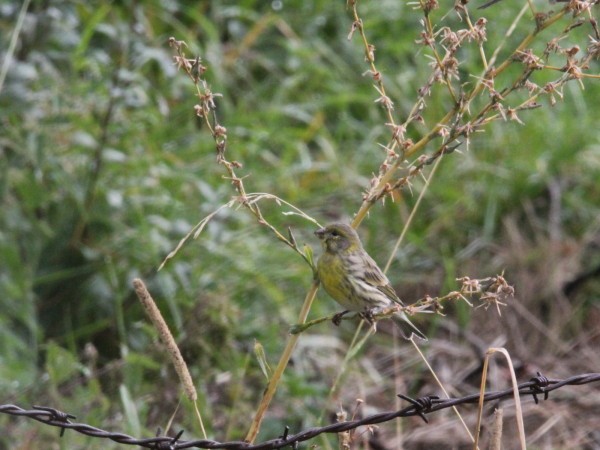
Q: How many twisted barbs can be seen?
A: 5